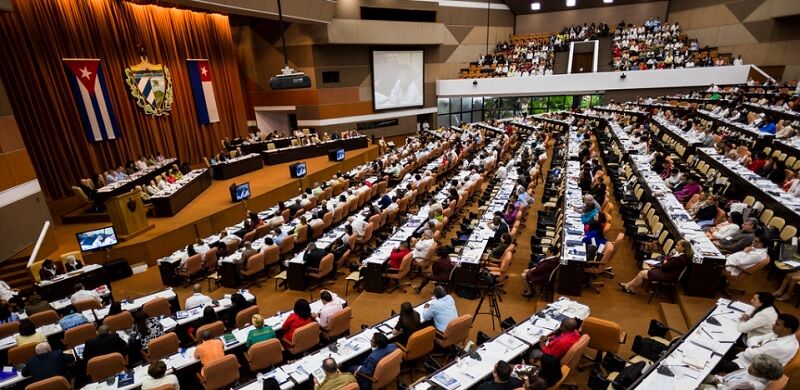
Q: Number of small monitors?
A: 4